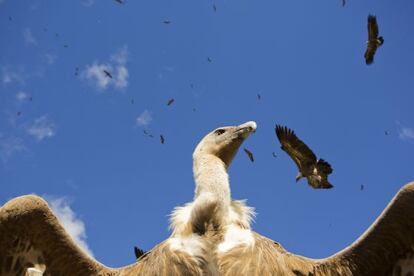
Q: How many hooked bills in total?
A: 1